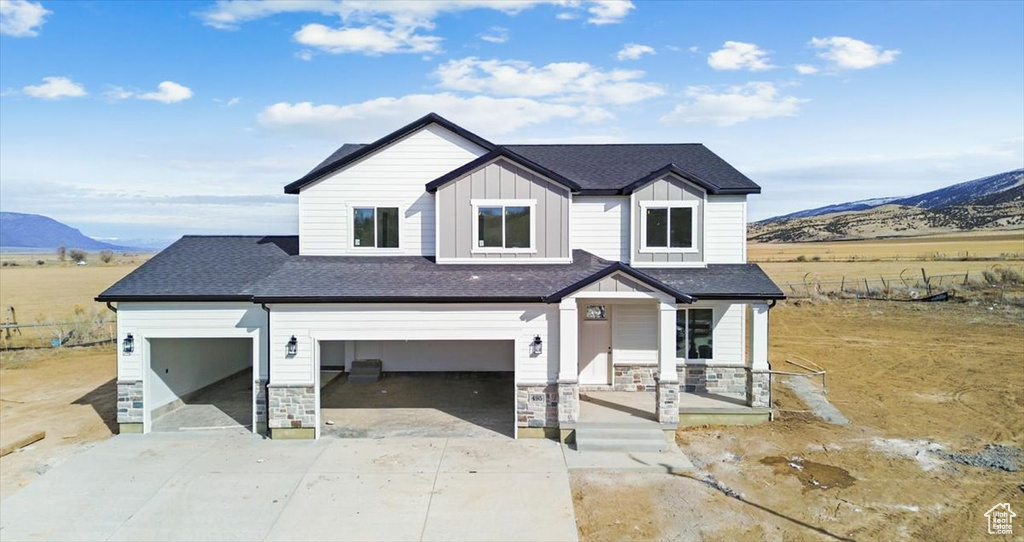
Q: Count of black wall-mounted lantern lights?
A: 3